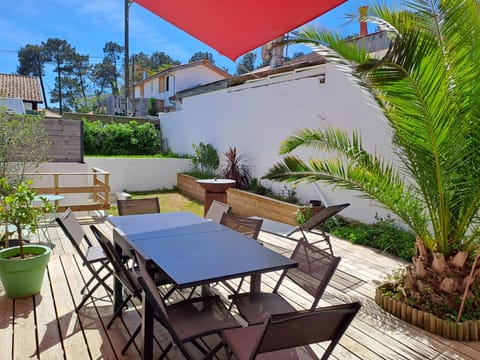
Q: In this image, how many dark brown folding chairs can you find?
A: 8